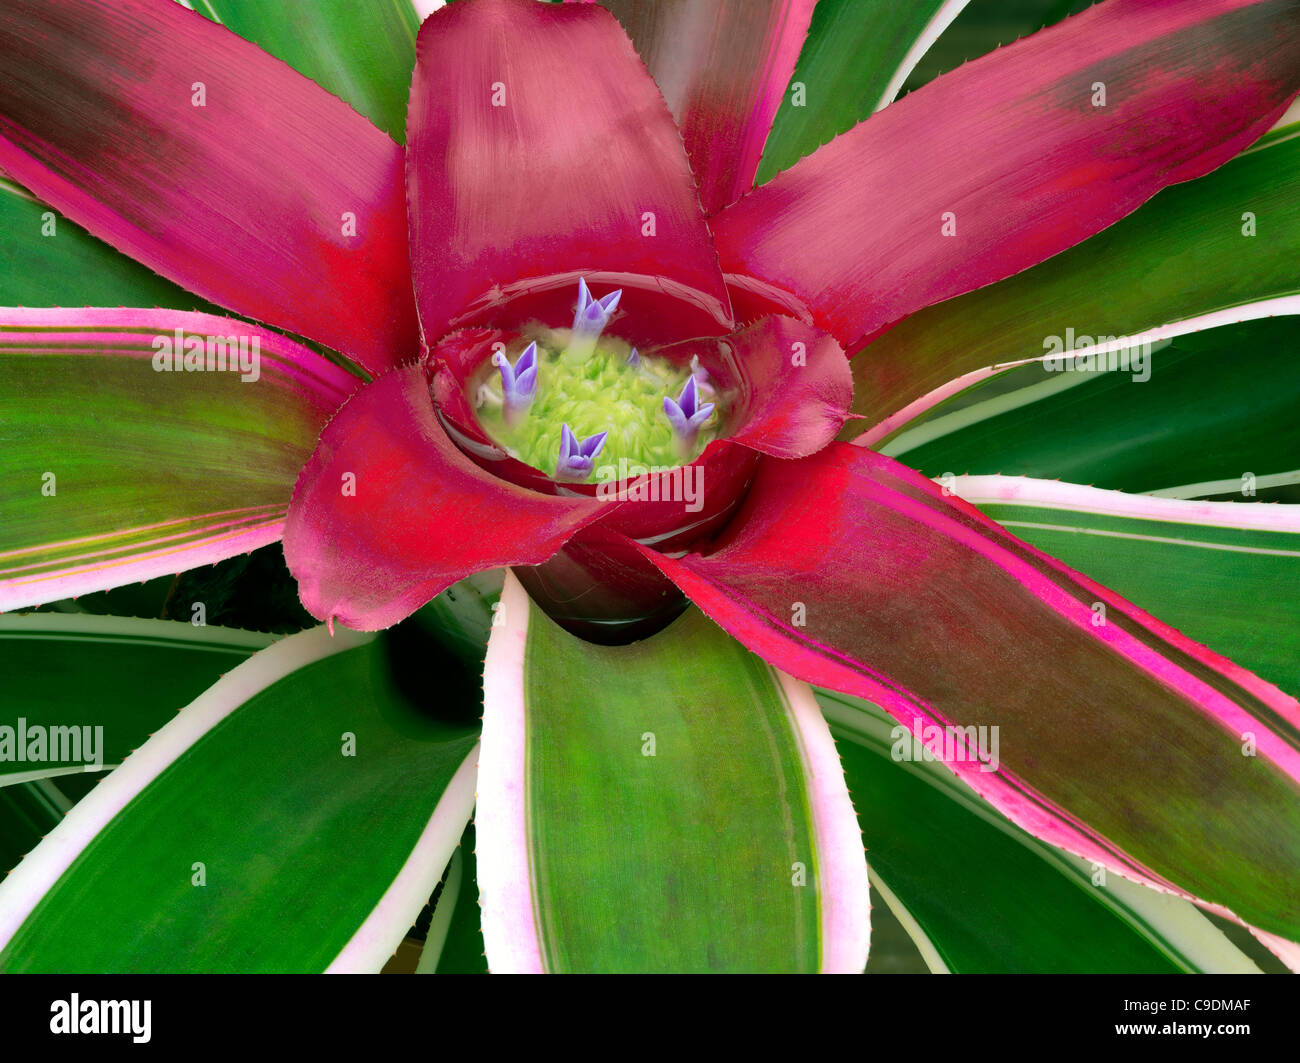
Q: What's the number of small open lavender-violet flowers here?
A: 4